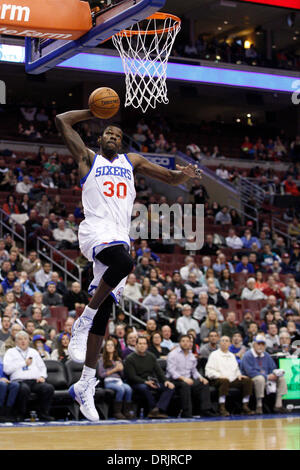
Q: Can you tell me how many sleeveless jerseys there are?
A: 1